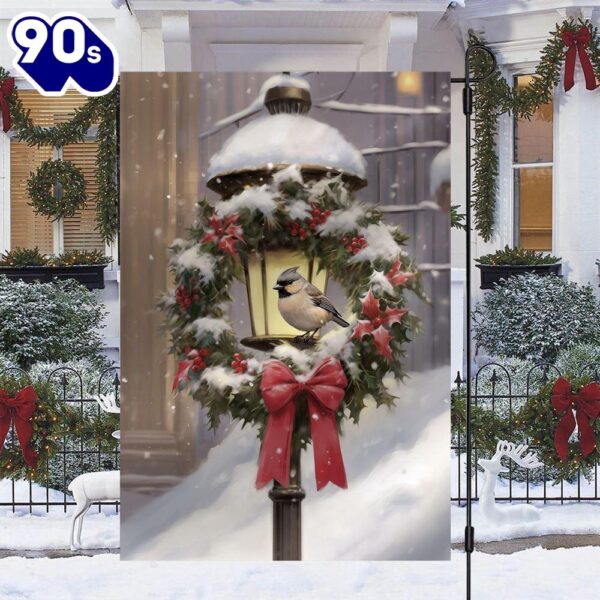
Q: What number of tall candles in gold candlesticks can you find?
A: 0